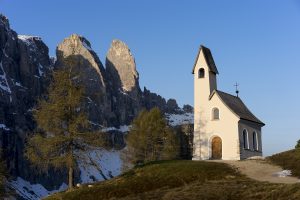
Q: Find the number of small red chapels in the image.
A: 0